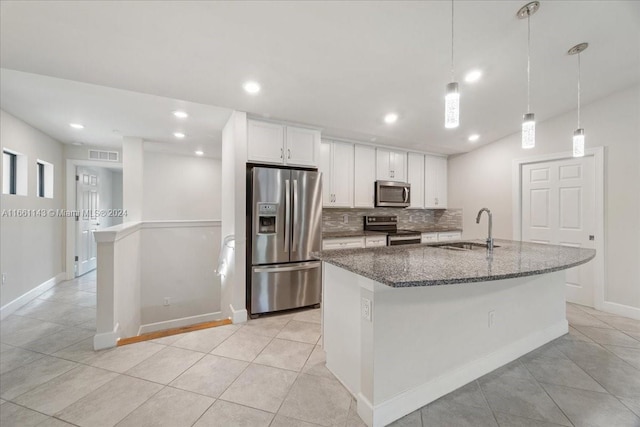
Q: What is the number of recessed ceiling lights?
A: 8